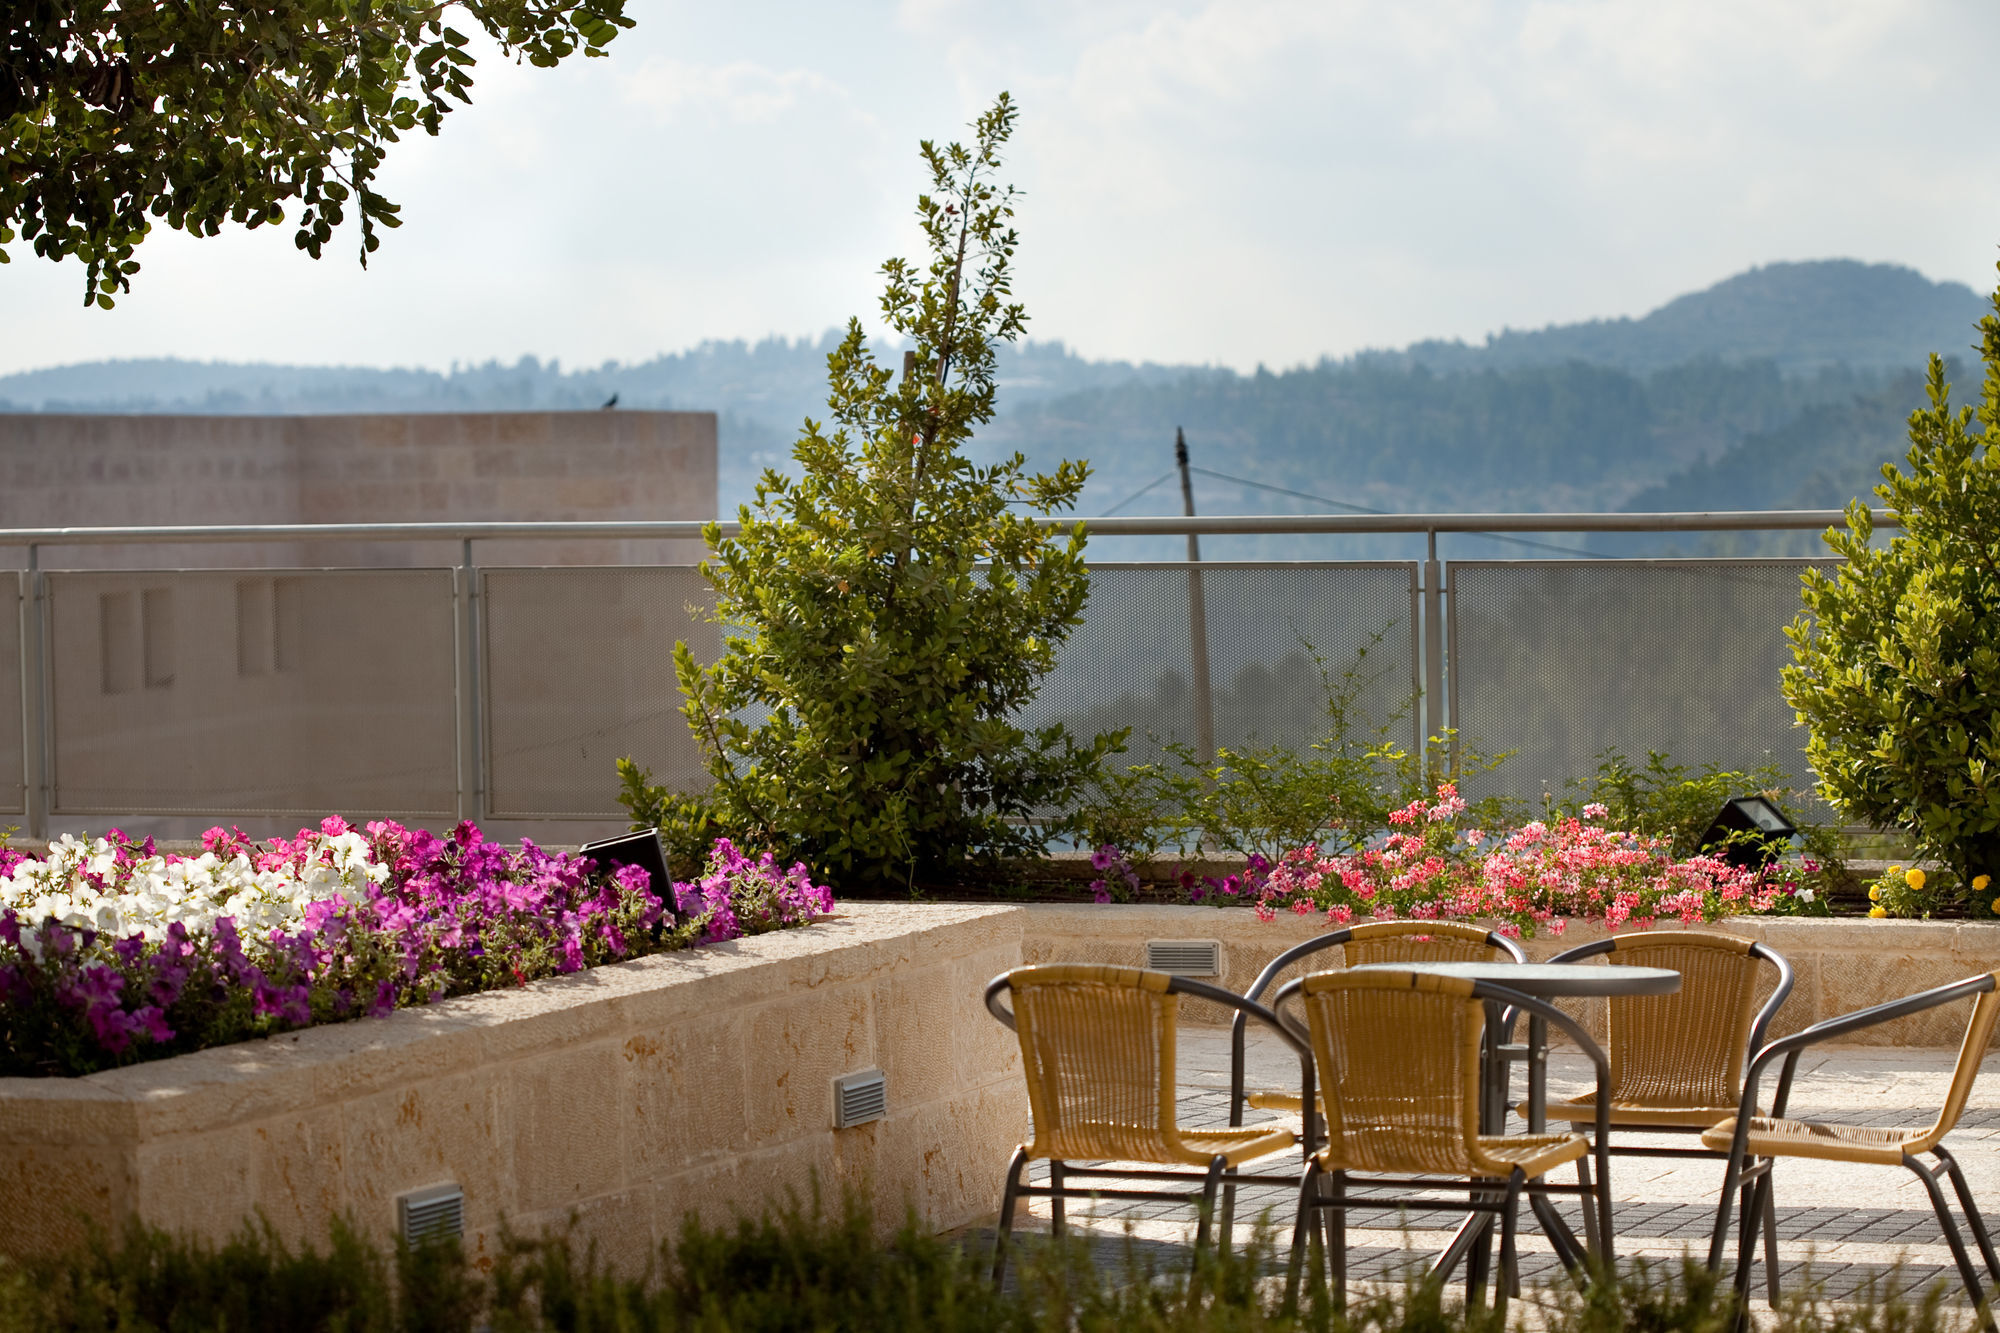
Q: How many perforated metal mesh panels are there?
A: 5